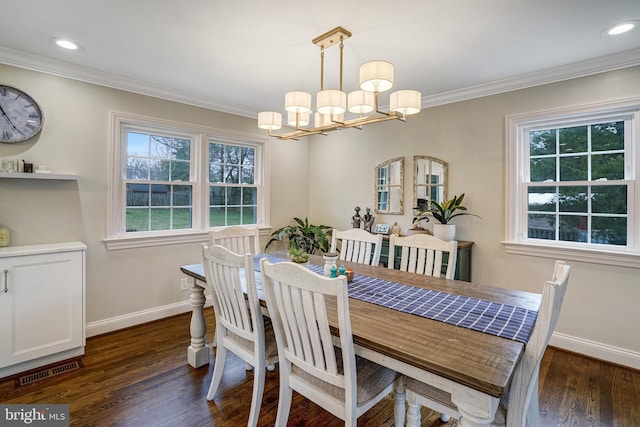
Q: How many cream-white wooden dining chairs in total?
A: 6